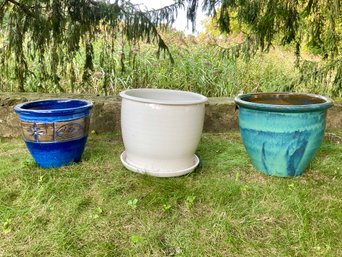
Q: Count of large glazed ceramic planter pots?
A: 3